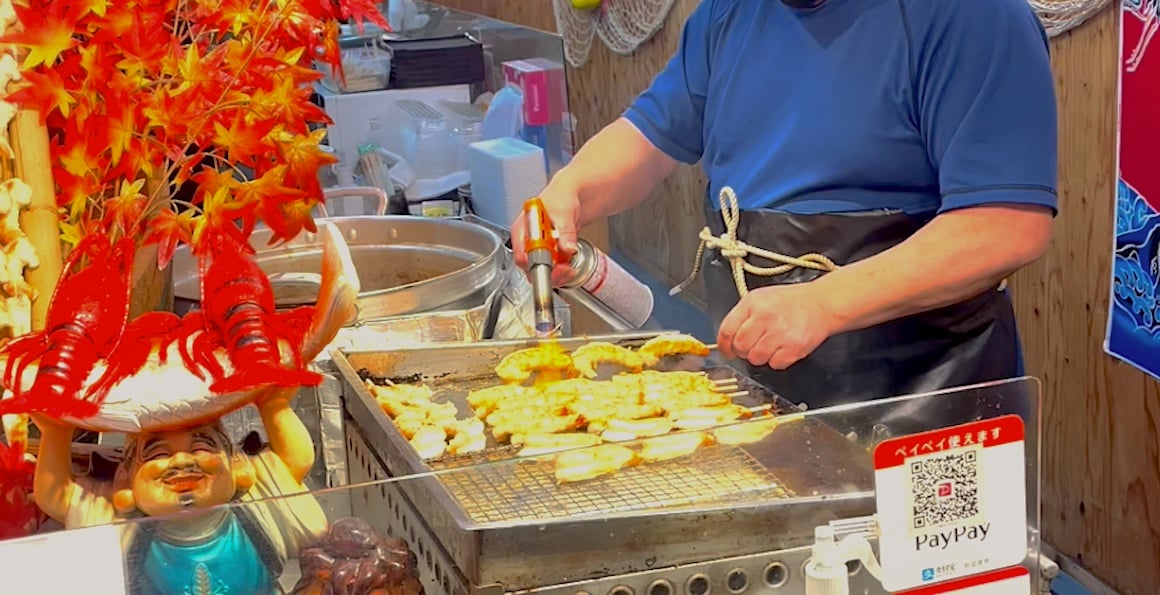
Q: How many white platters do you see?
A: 1